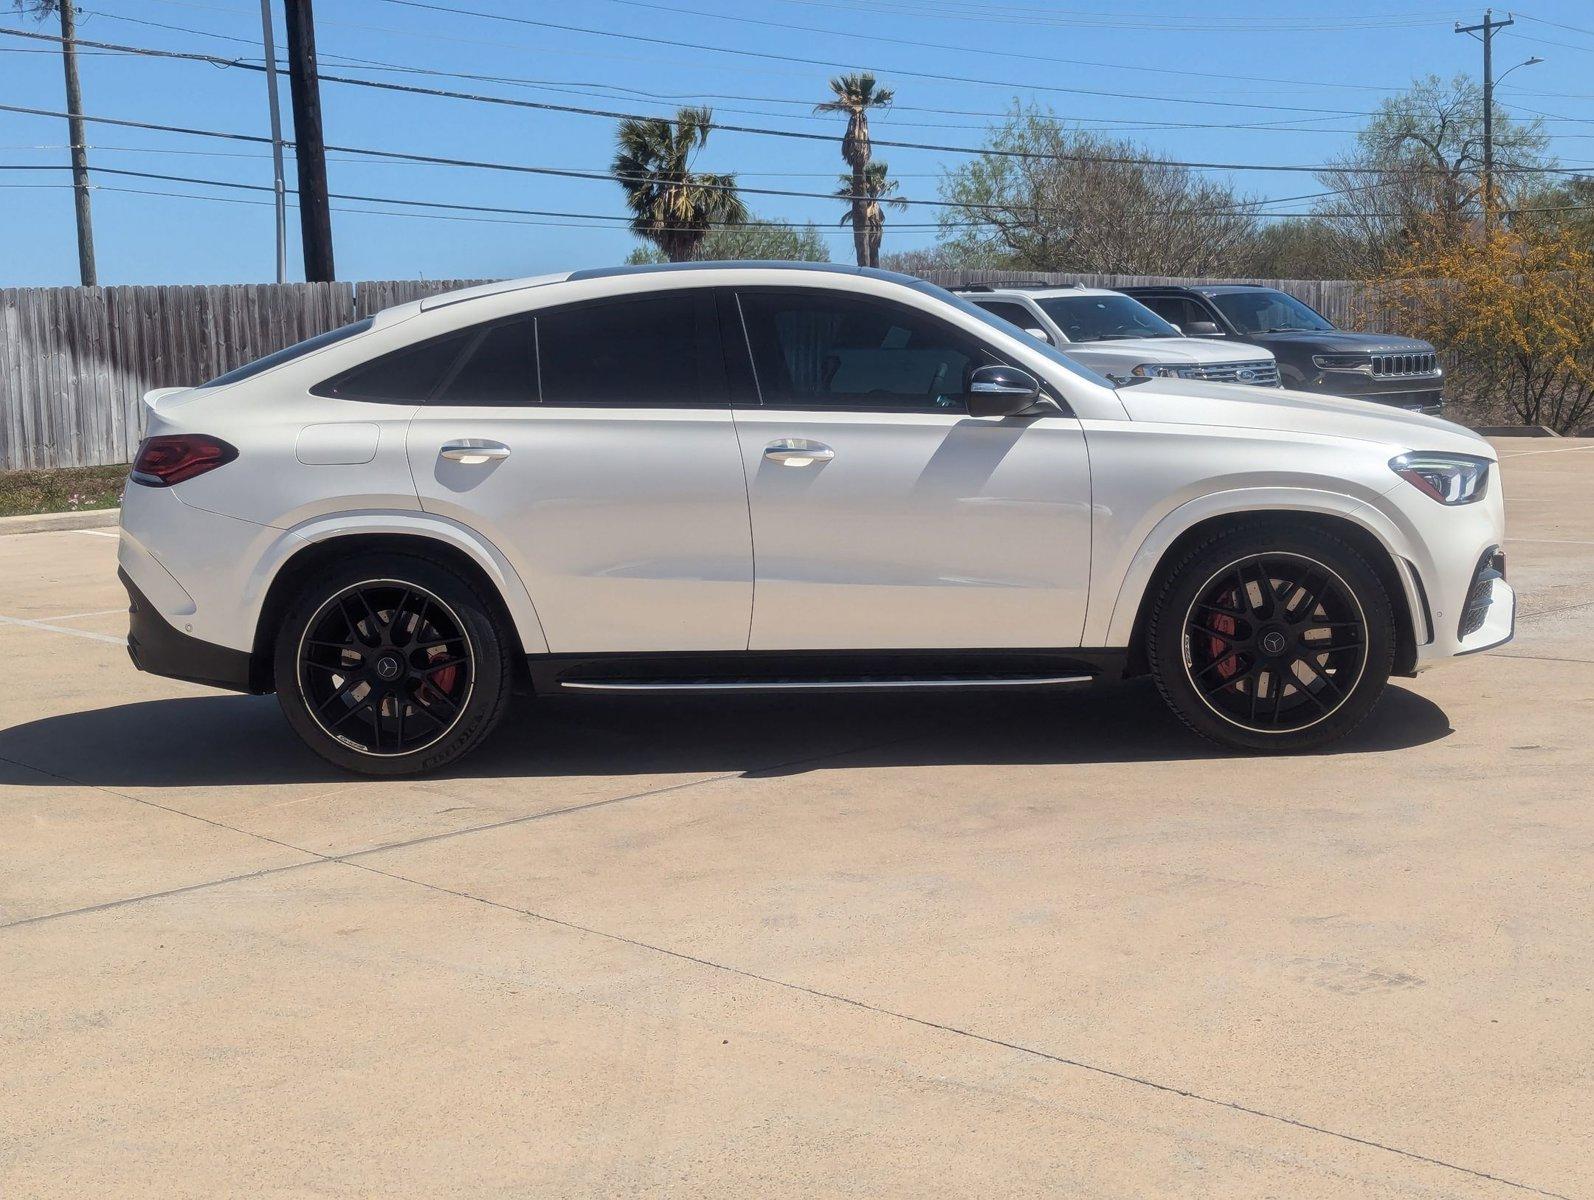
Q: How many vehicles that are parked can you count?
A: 3